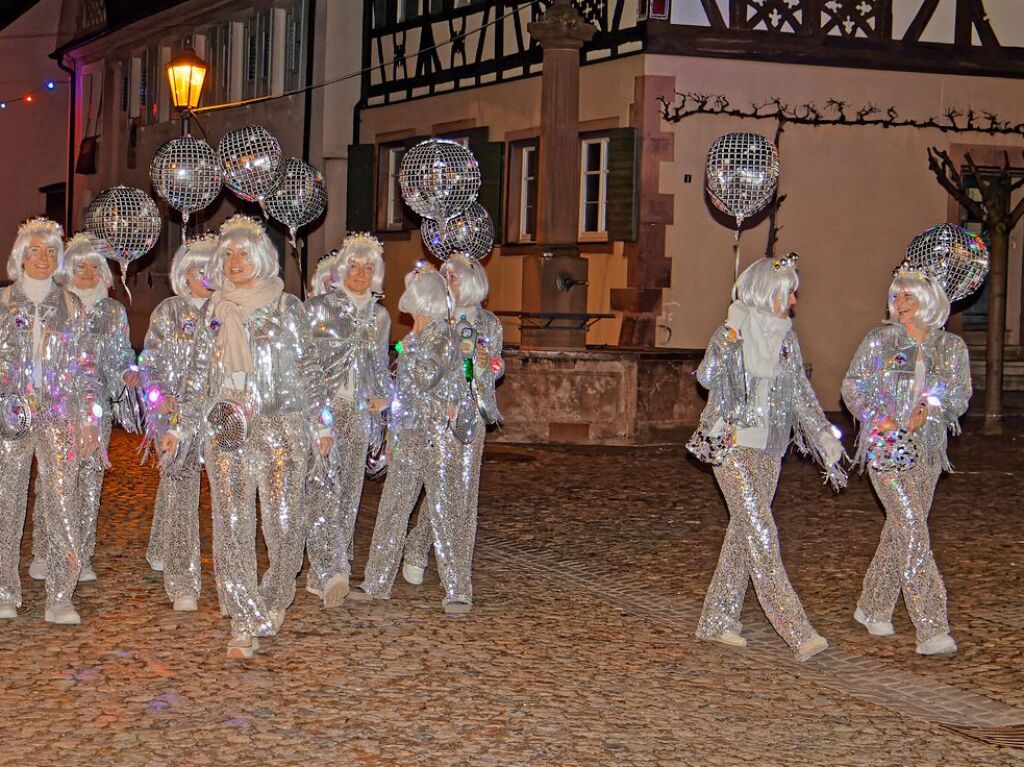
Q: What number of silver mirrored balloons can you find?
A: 8